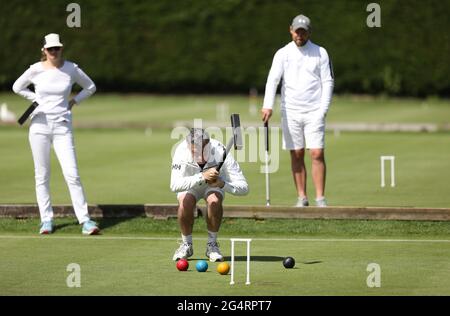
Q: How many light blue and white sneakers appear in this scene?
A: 2